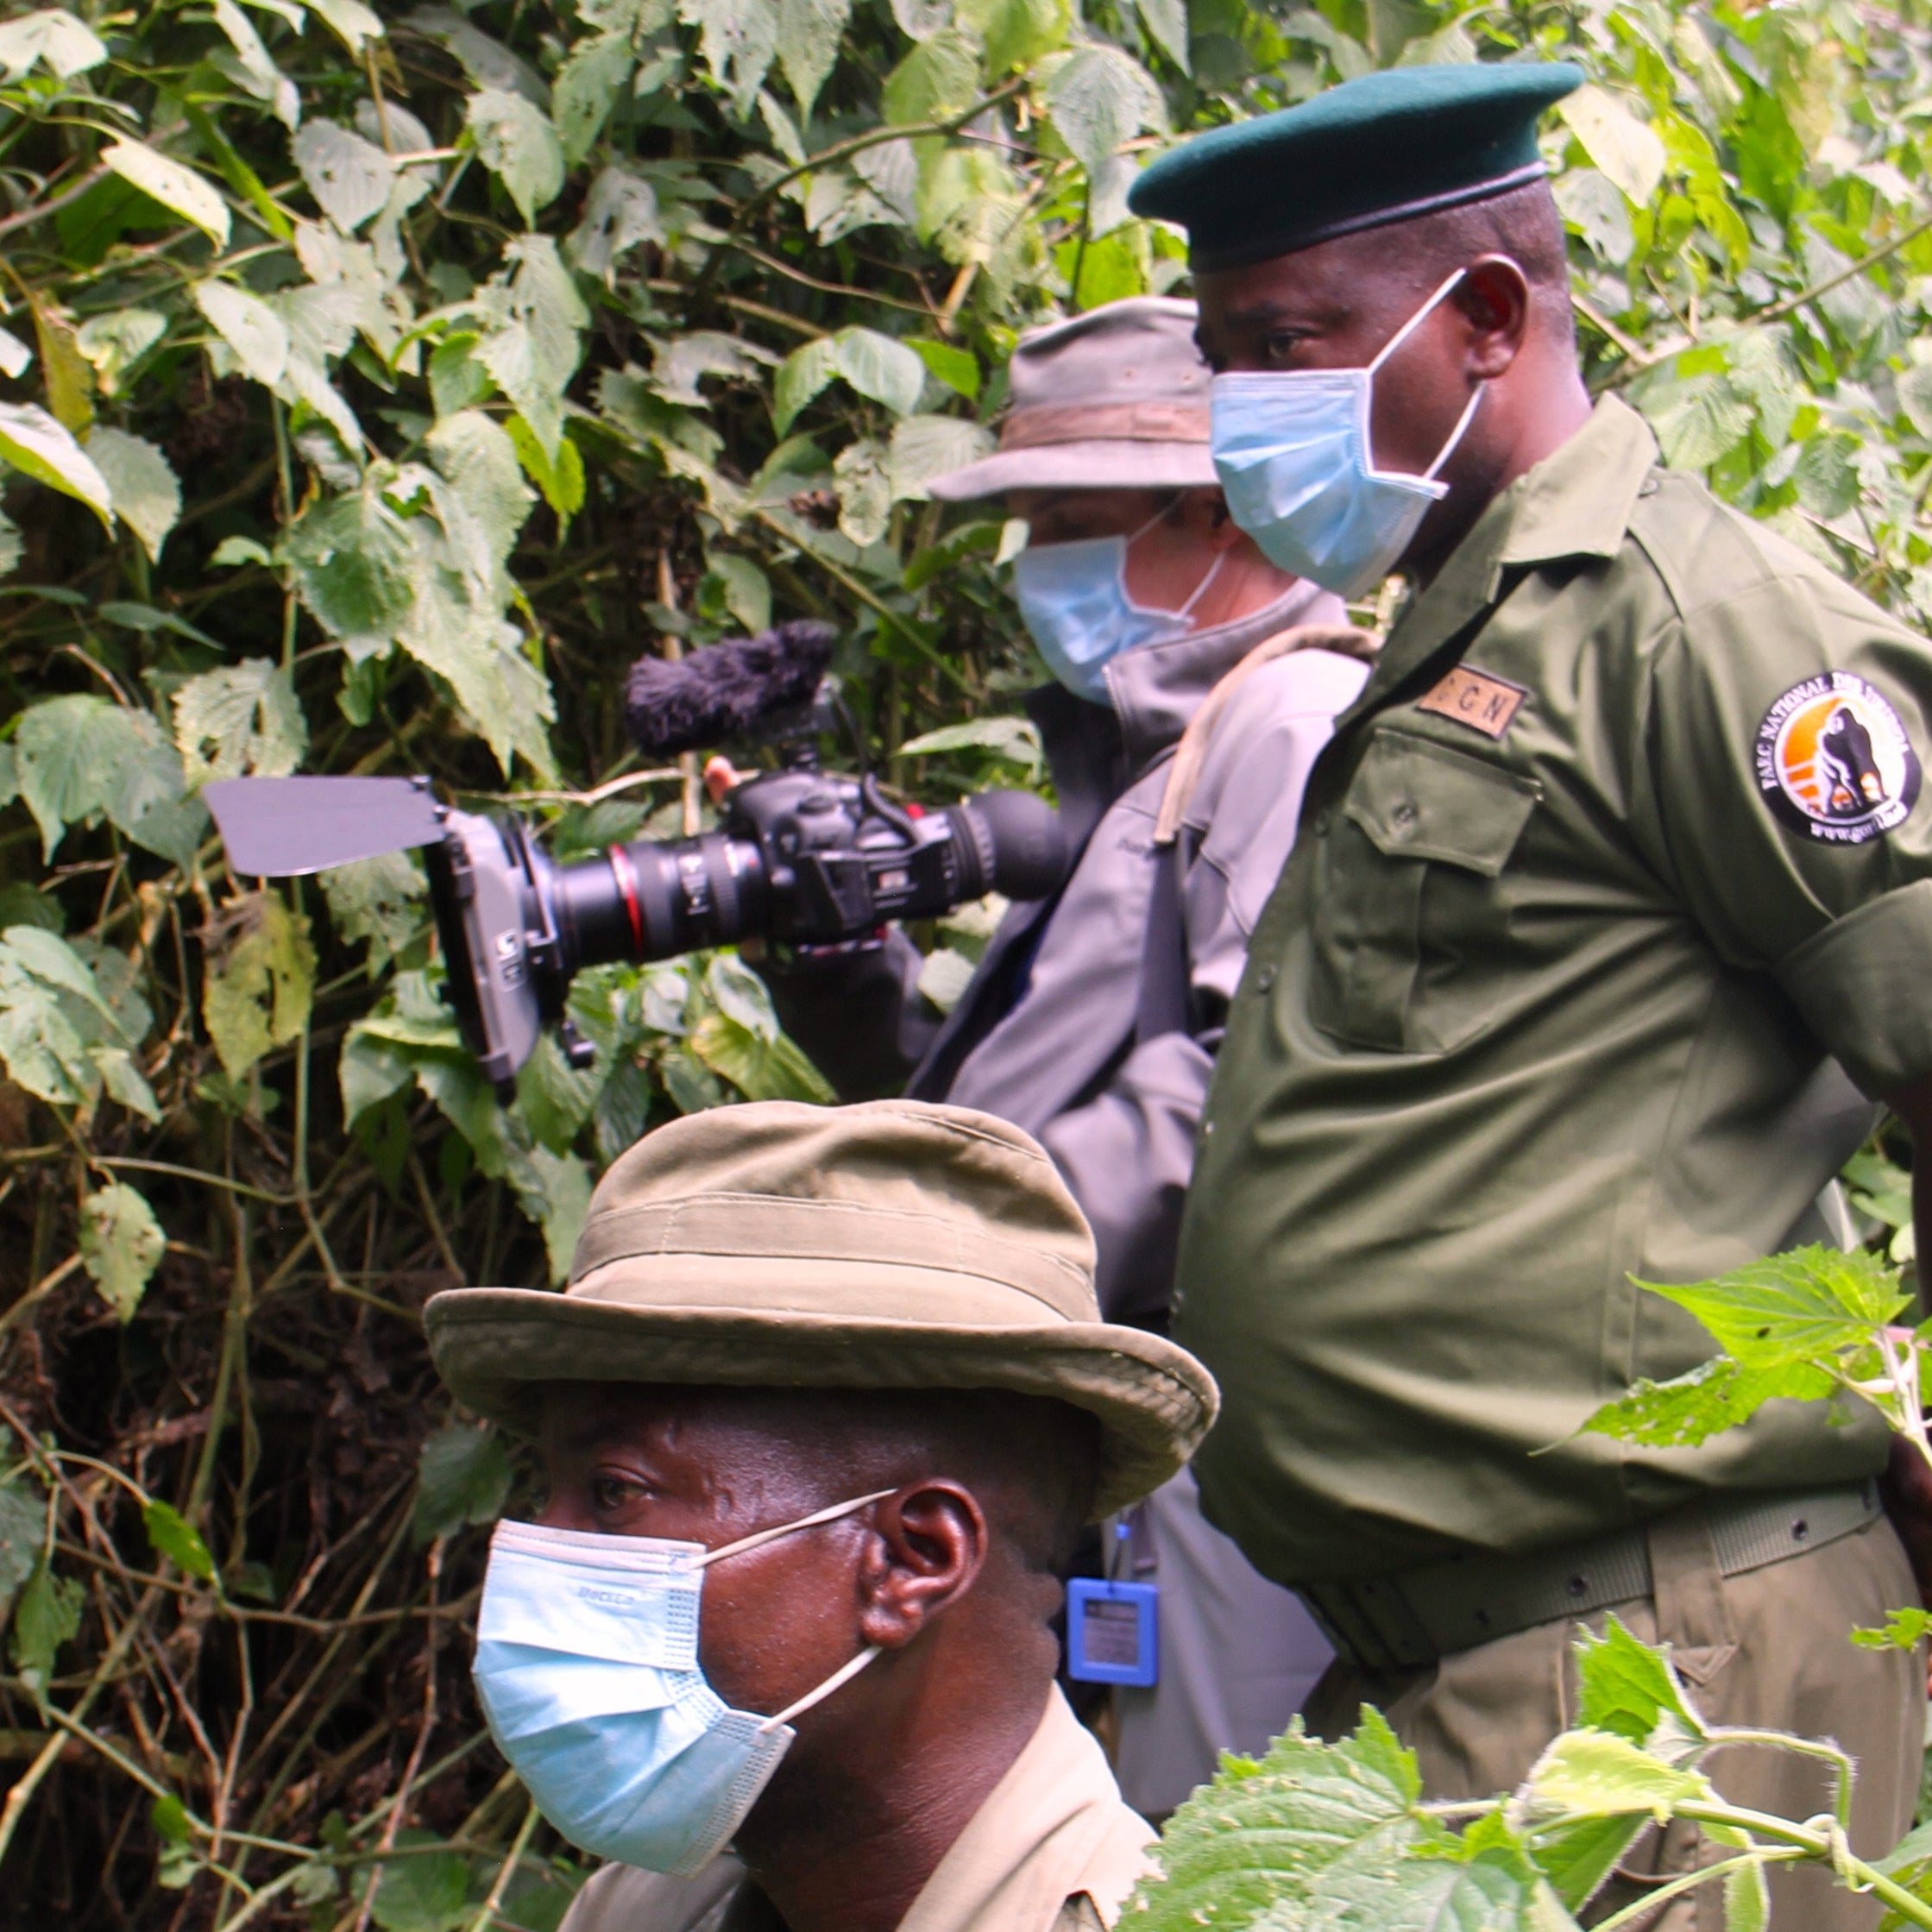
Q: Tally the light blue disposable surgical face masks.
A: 3